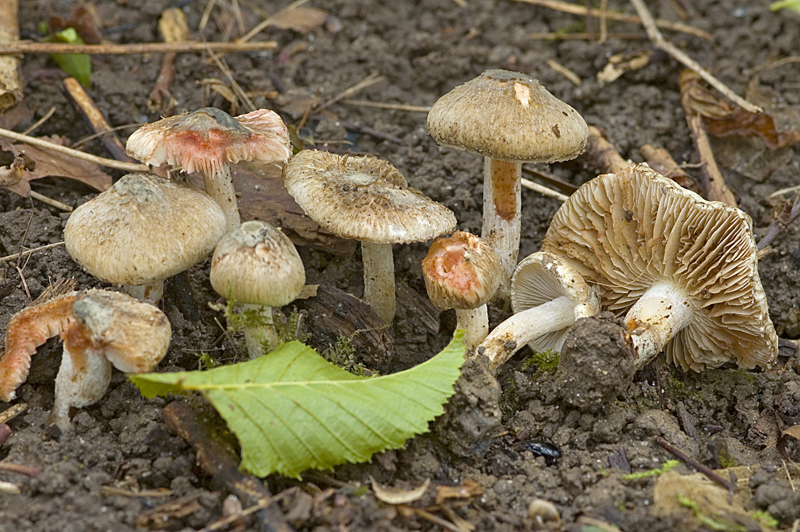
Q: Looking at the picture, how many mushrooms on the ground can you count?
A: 9